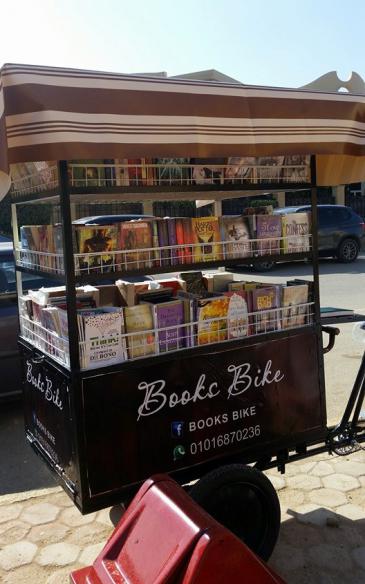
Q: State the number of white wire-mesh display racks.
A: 3